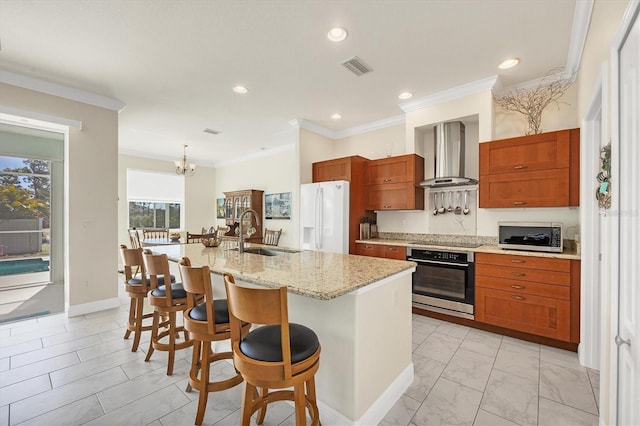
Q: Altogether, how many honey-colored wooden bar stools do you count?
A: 4